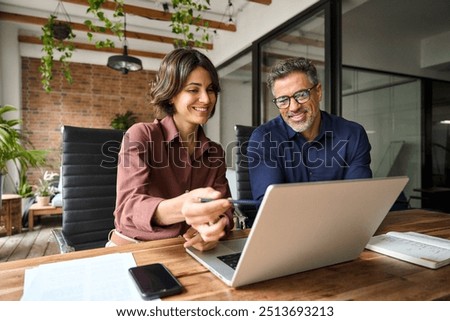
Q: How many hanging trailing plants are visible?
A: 3